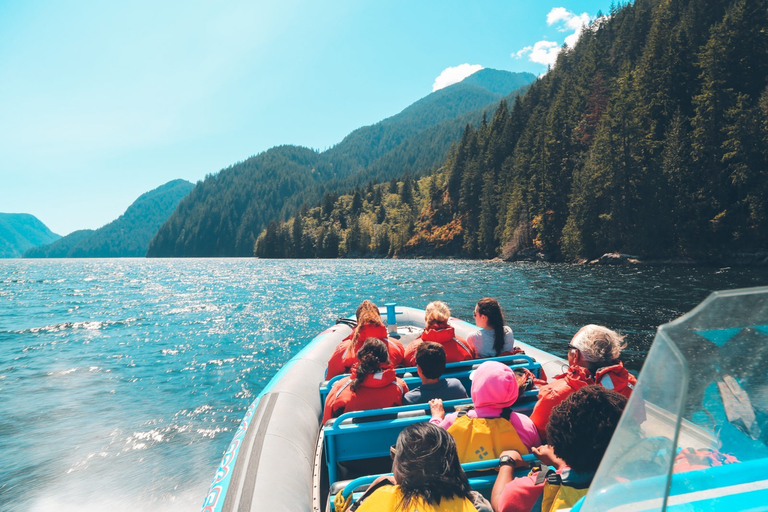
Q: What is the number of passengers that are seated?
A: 9